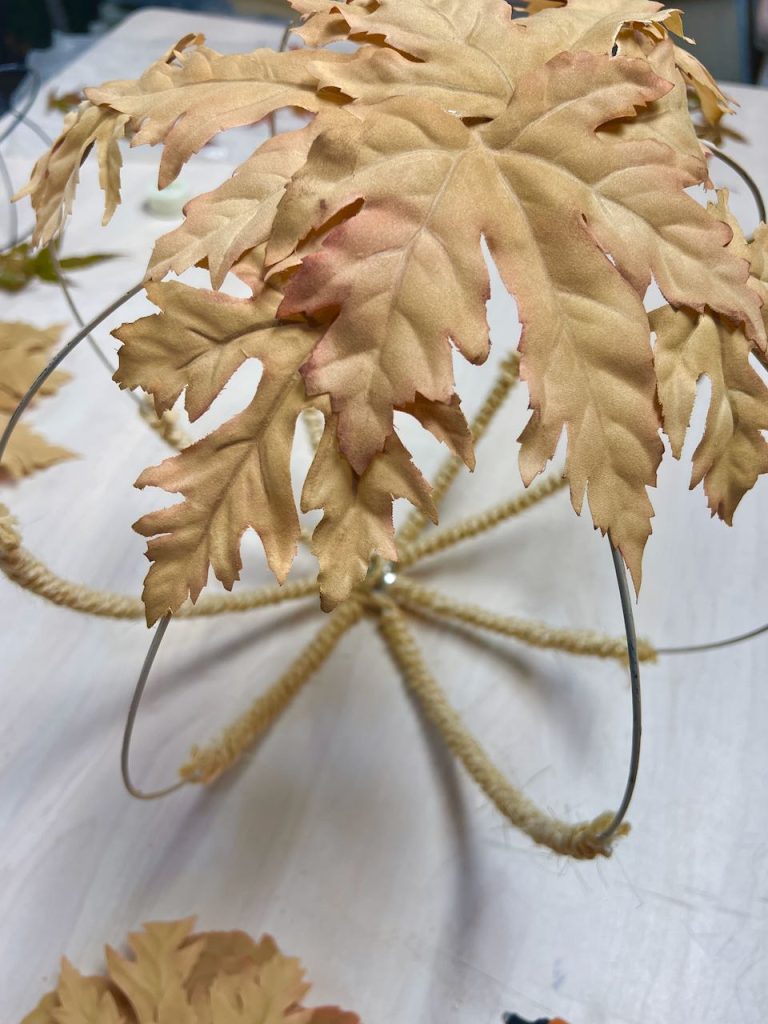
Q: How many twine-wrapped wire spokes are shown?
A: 8